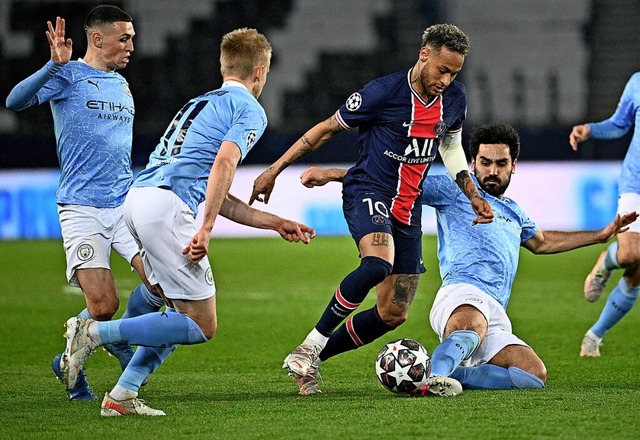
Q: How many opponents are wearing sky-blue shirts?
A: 4